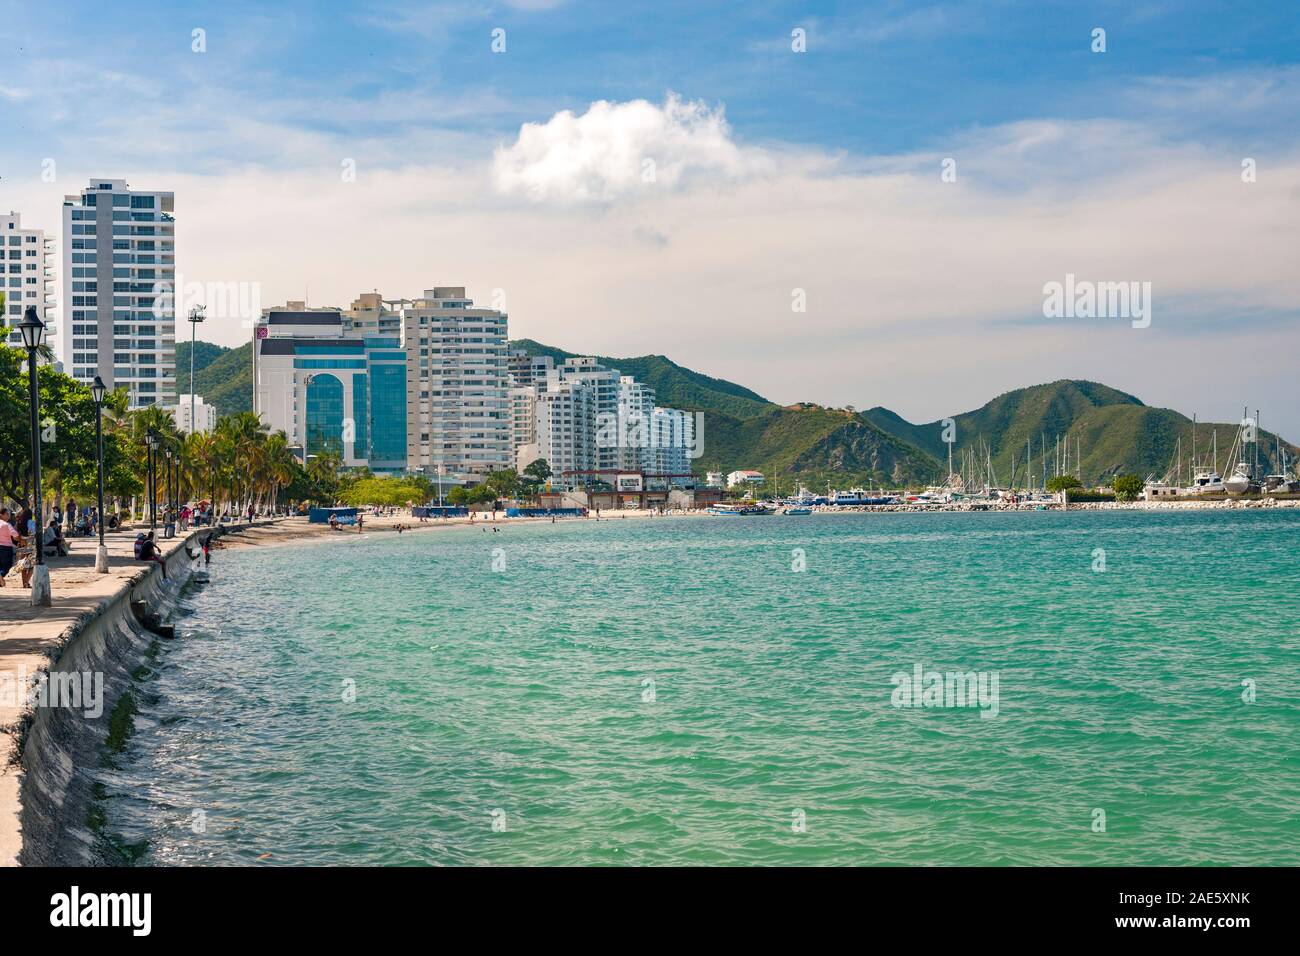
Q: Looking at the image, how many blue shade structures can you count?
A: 3